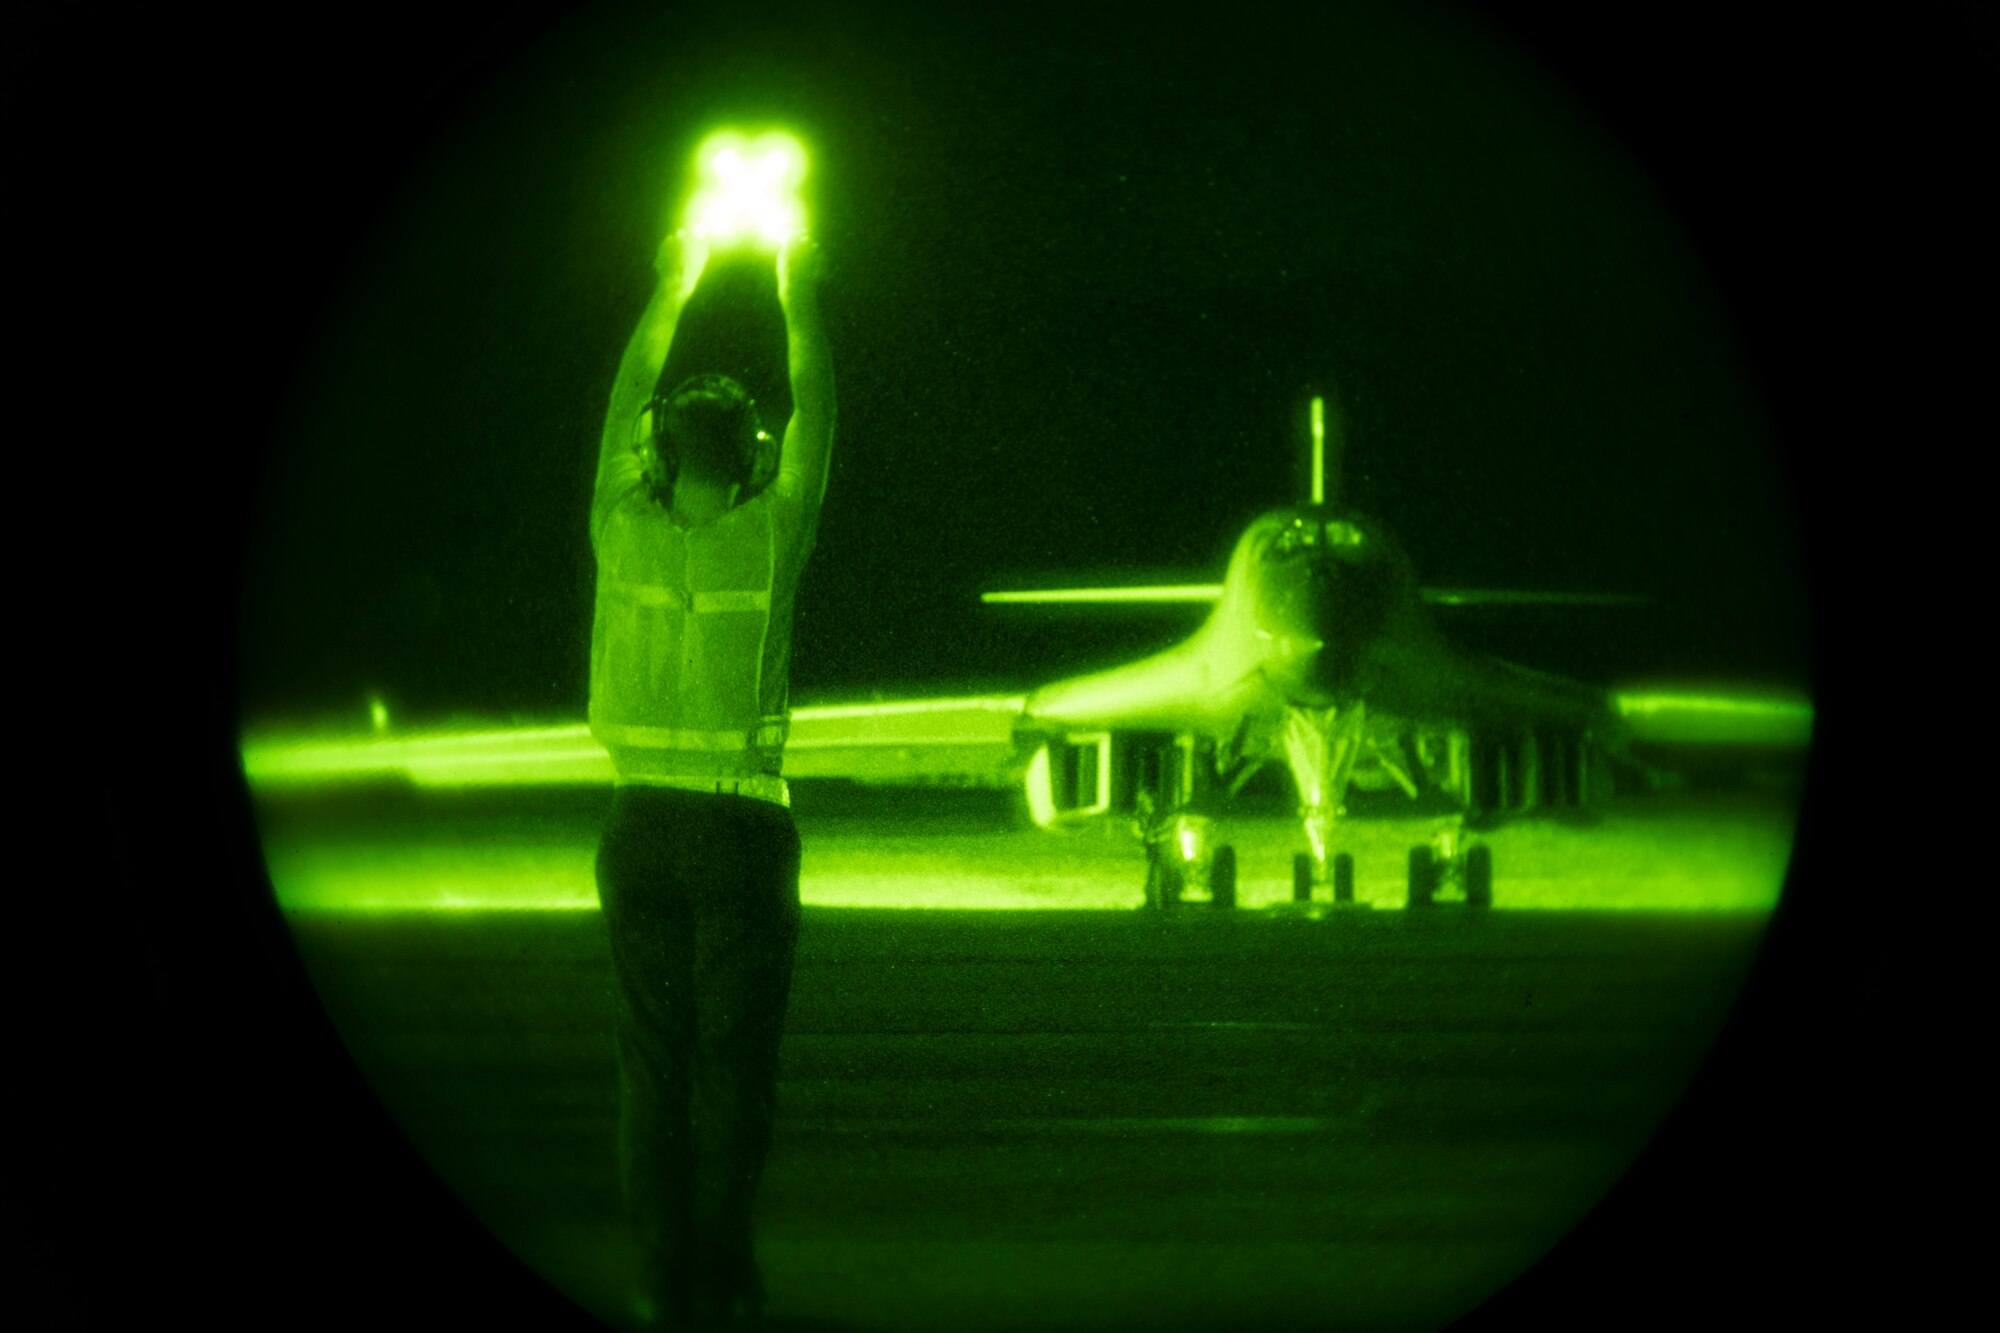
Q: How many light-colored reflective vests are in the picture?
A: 1